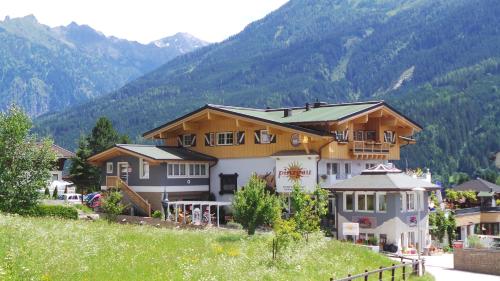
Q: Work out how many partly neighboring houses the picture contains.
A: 2